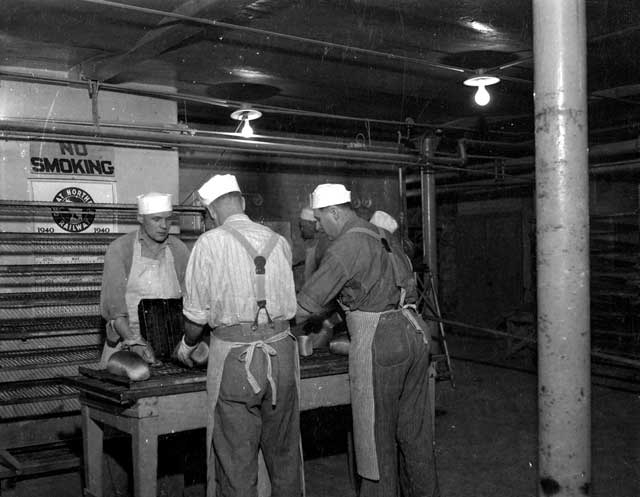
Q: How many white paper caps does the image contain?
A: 5